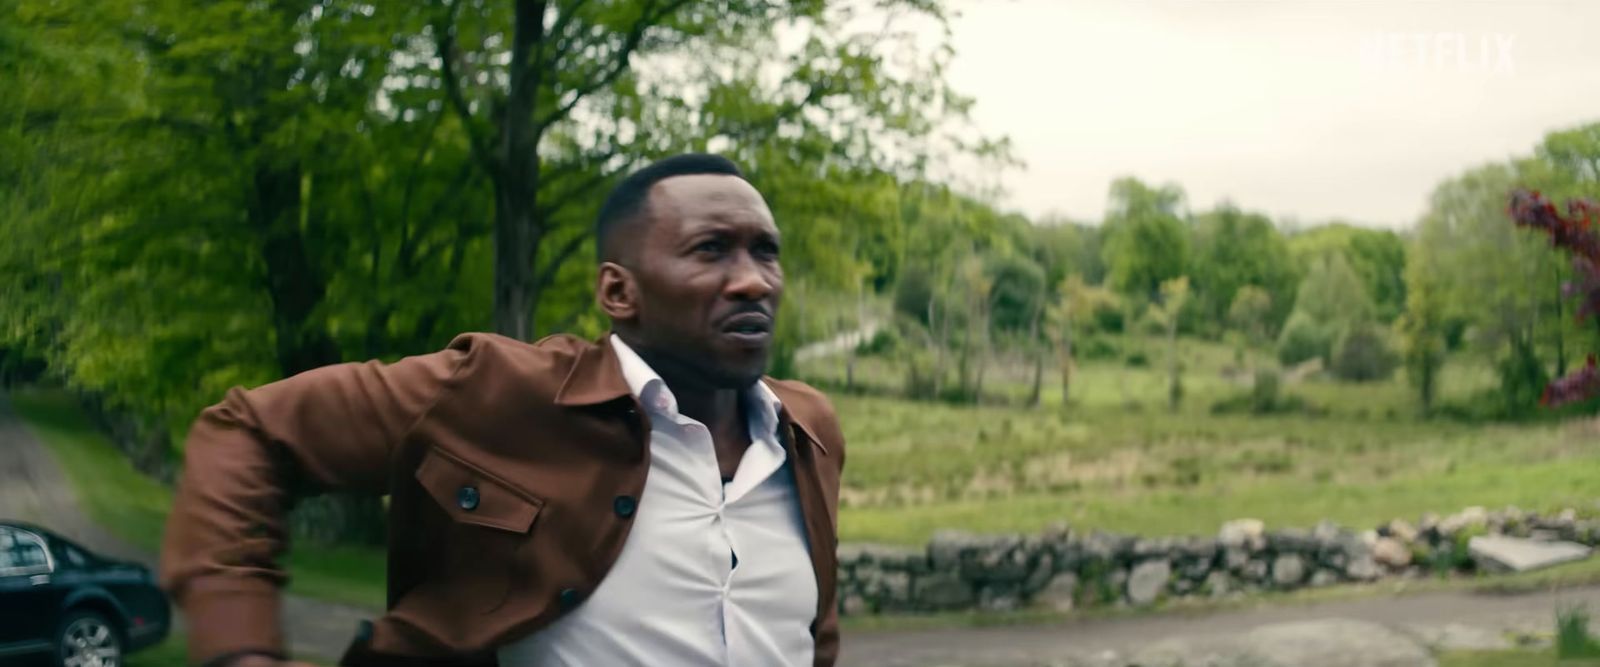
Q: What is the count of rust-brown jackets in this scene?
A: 1